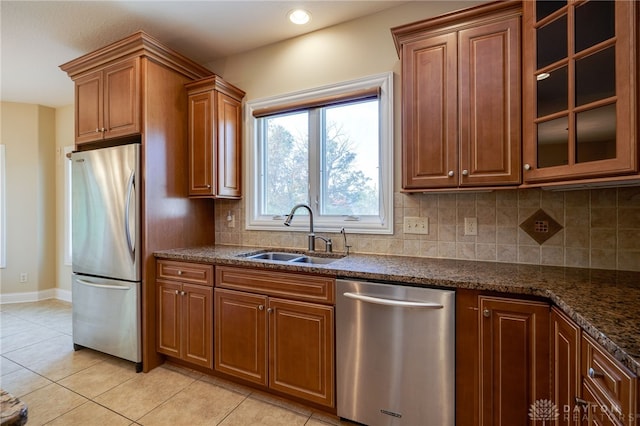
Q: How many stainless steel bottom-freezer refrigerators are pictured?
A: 1